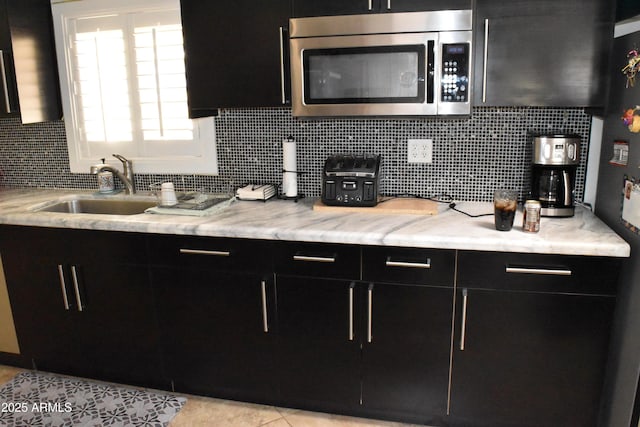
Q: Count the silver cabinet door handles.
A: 11